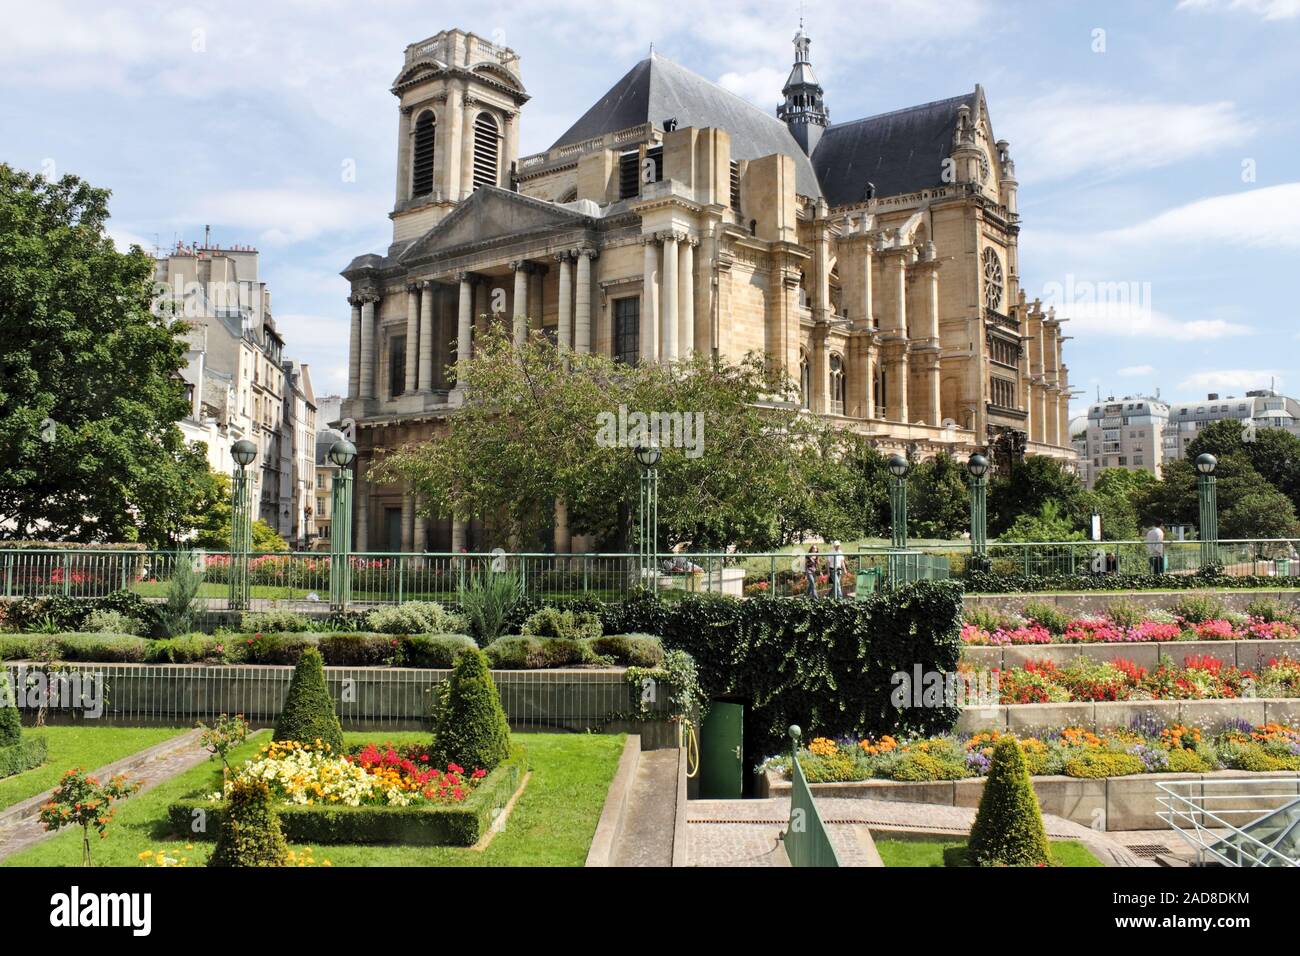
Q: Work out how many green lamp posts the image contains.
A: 6